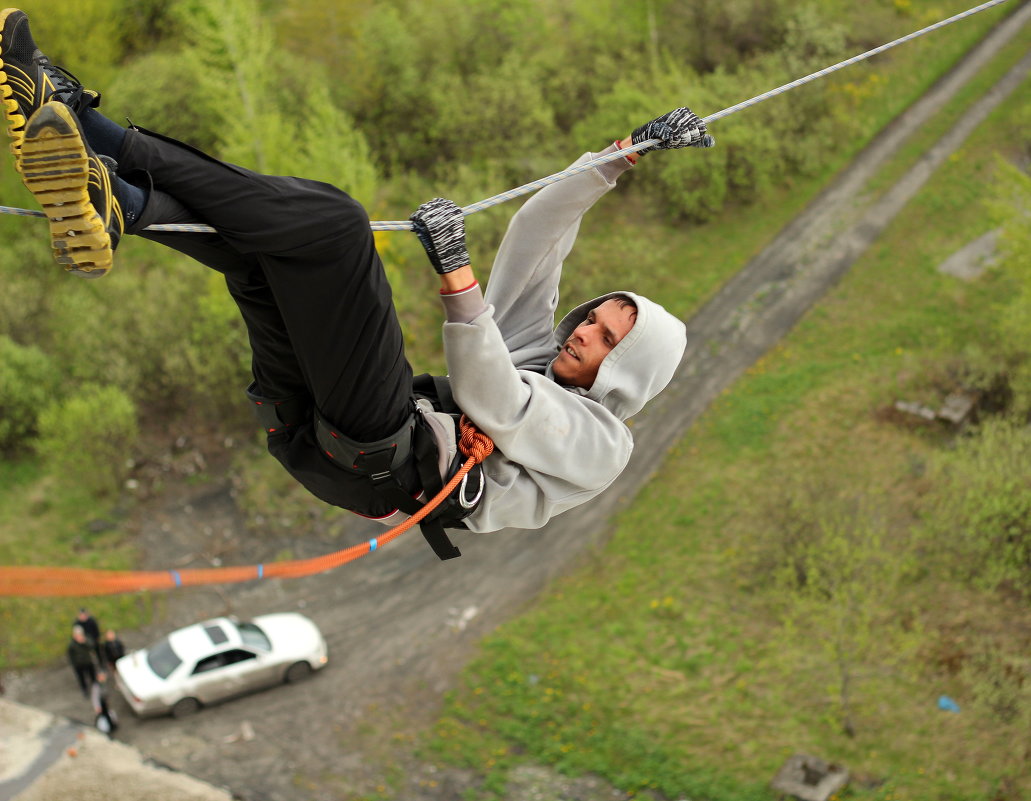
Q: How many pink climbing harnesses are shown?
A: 0